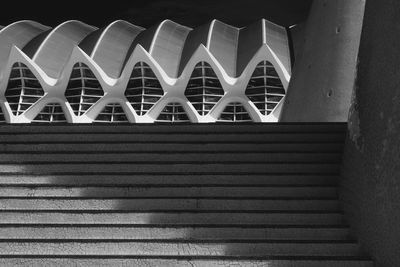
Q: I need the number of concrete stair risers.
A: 12